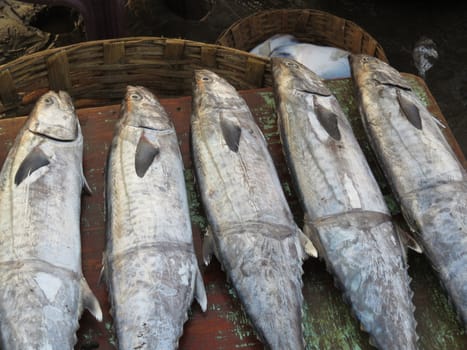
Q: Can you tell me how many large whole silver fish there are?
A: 5